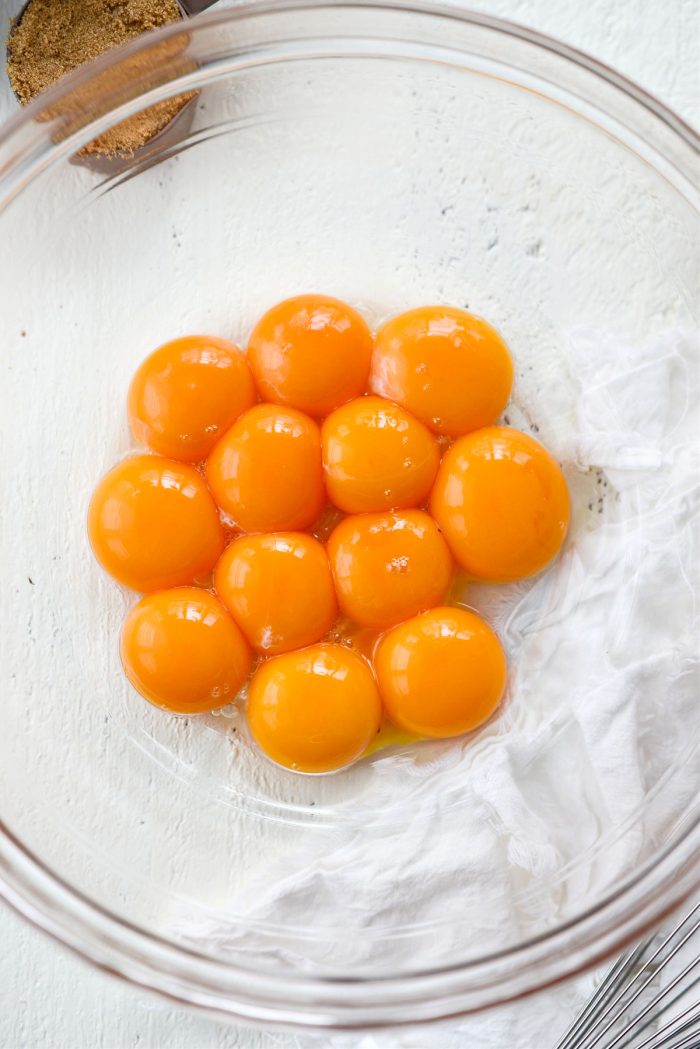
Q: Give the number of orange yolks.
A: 12